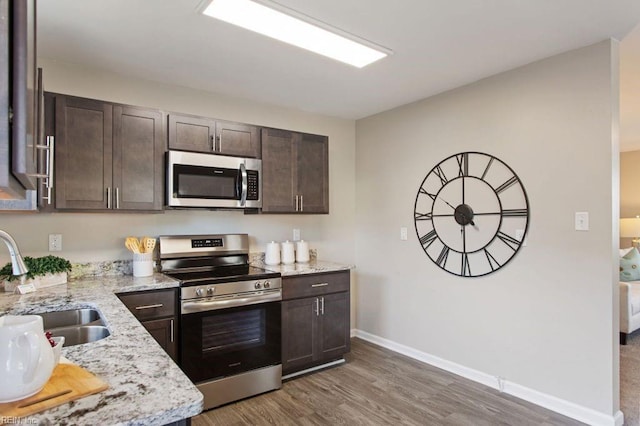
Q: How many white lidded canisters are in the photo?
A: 3